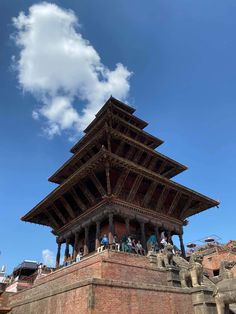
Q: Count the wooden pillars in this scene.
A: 11